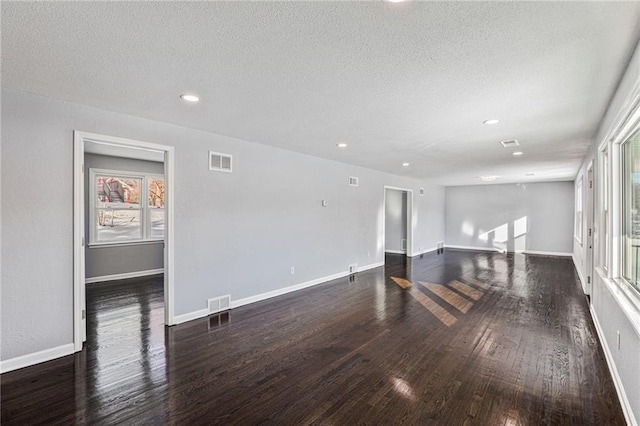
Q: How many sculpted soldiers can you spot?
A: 0